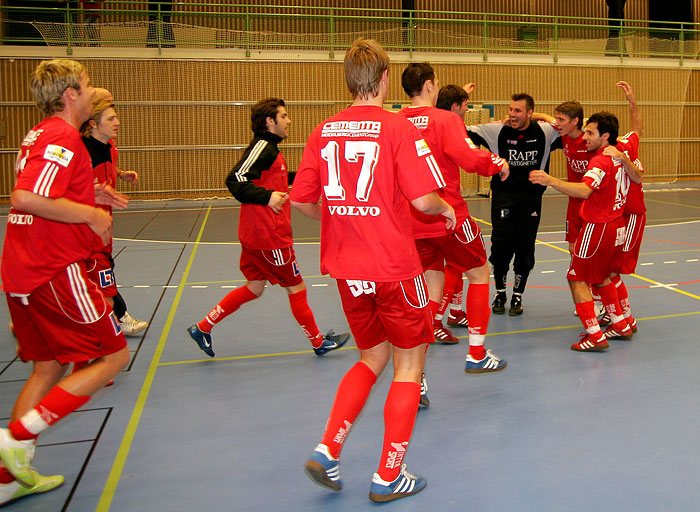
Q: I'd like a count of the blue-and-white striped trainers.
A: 4